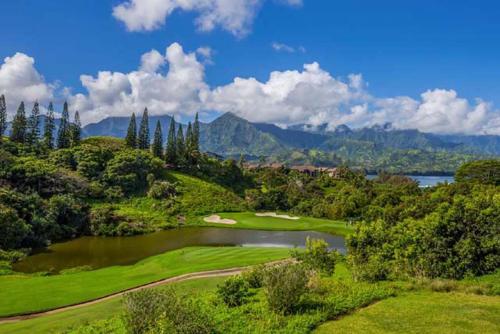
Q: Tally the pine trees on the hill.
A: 13